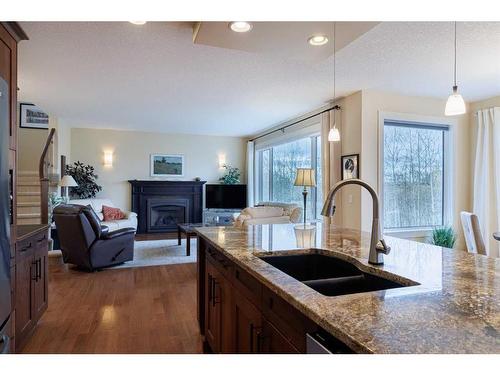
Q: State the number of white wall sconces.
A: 2